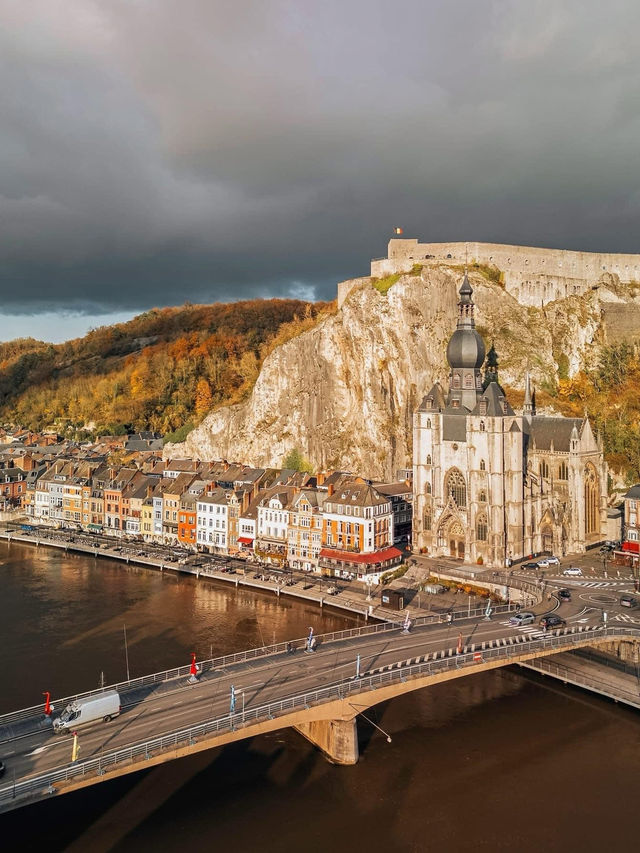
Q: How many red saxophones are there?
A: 2